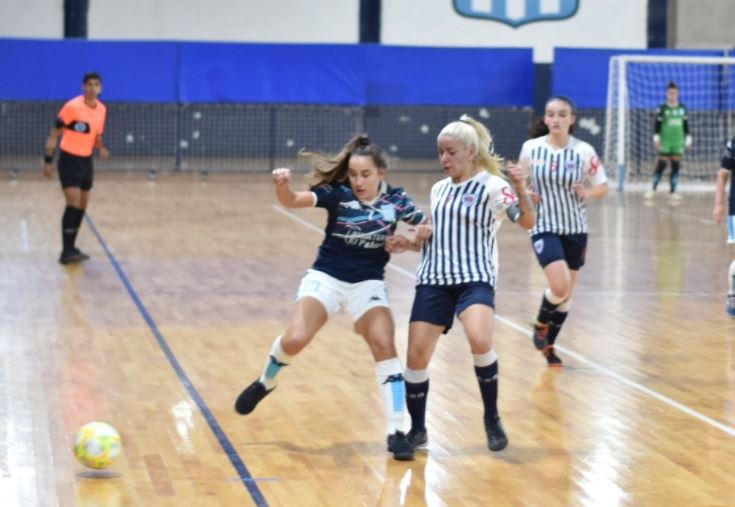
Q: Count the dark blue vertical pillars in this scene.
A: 3